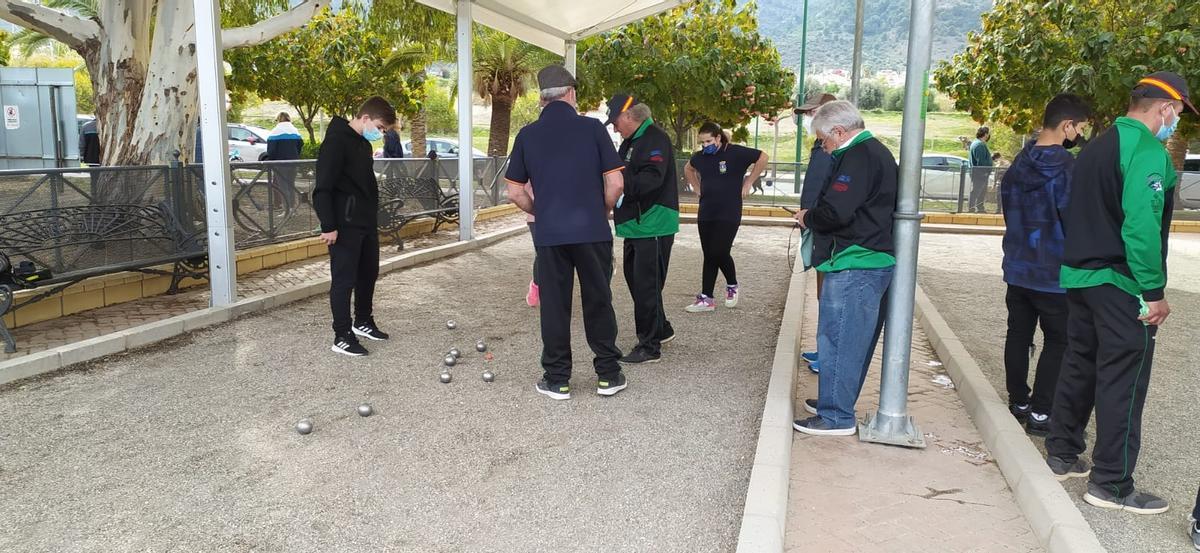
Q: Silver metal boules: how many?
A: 8